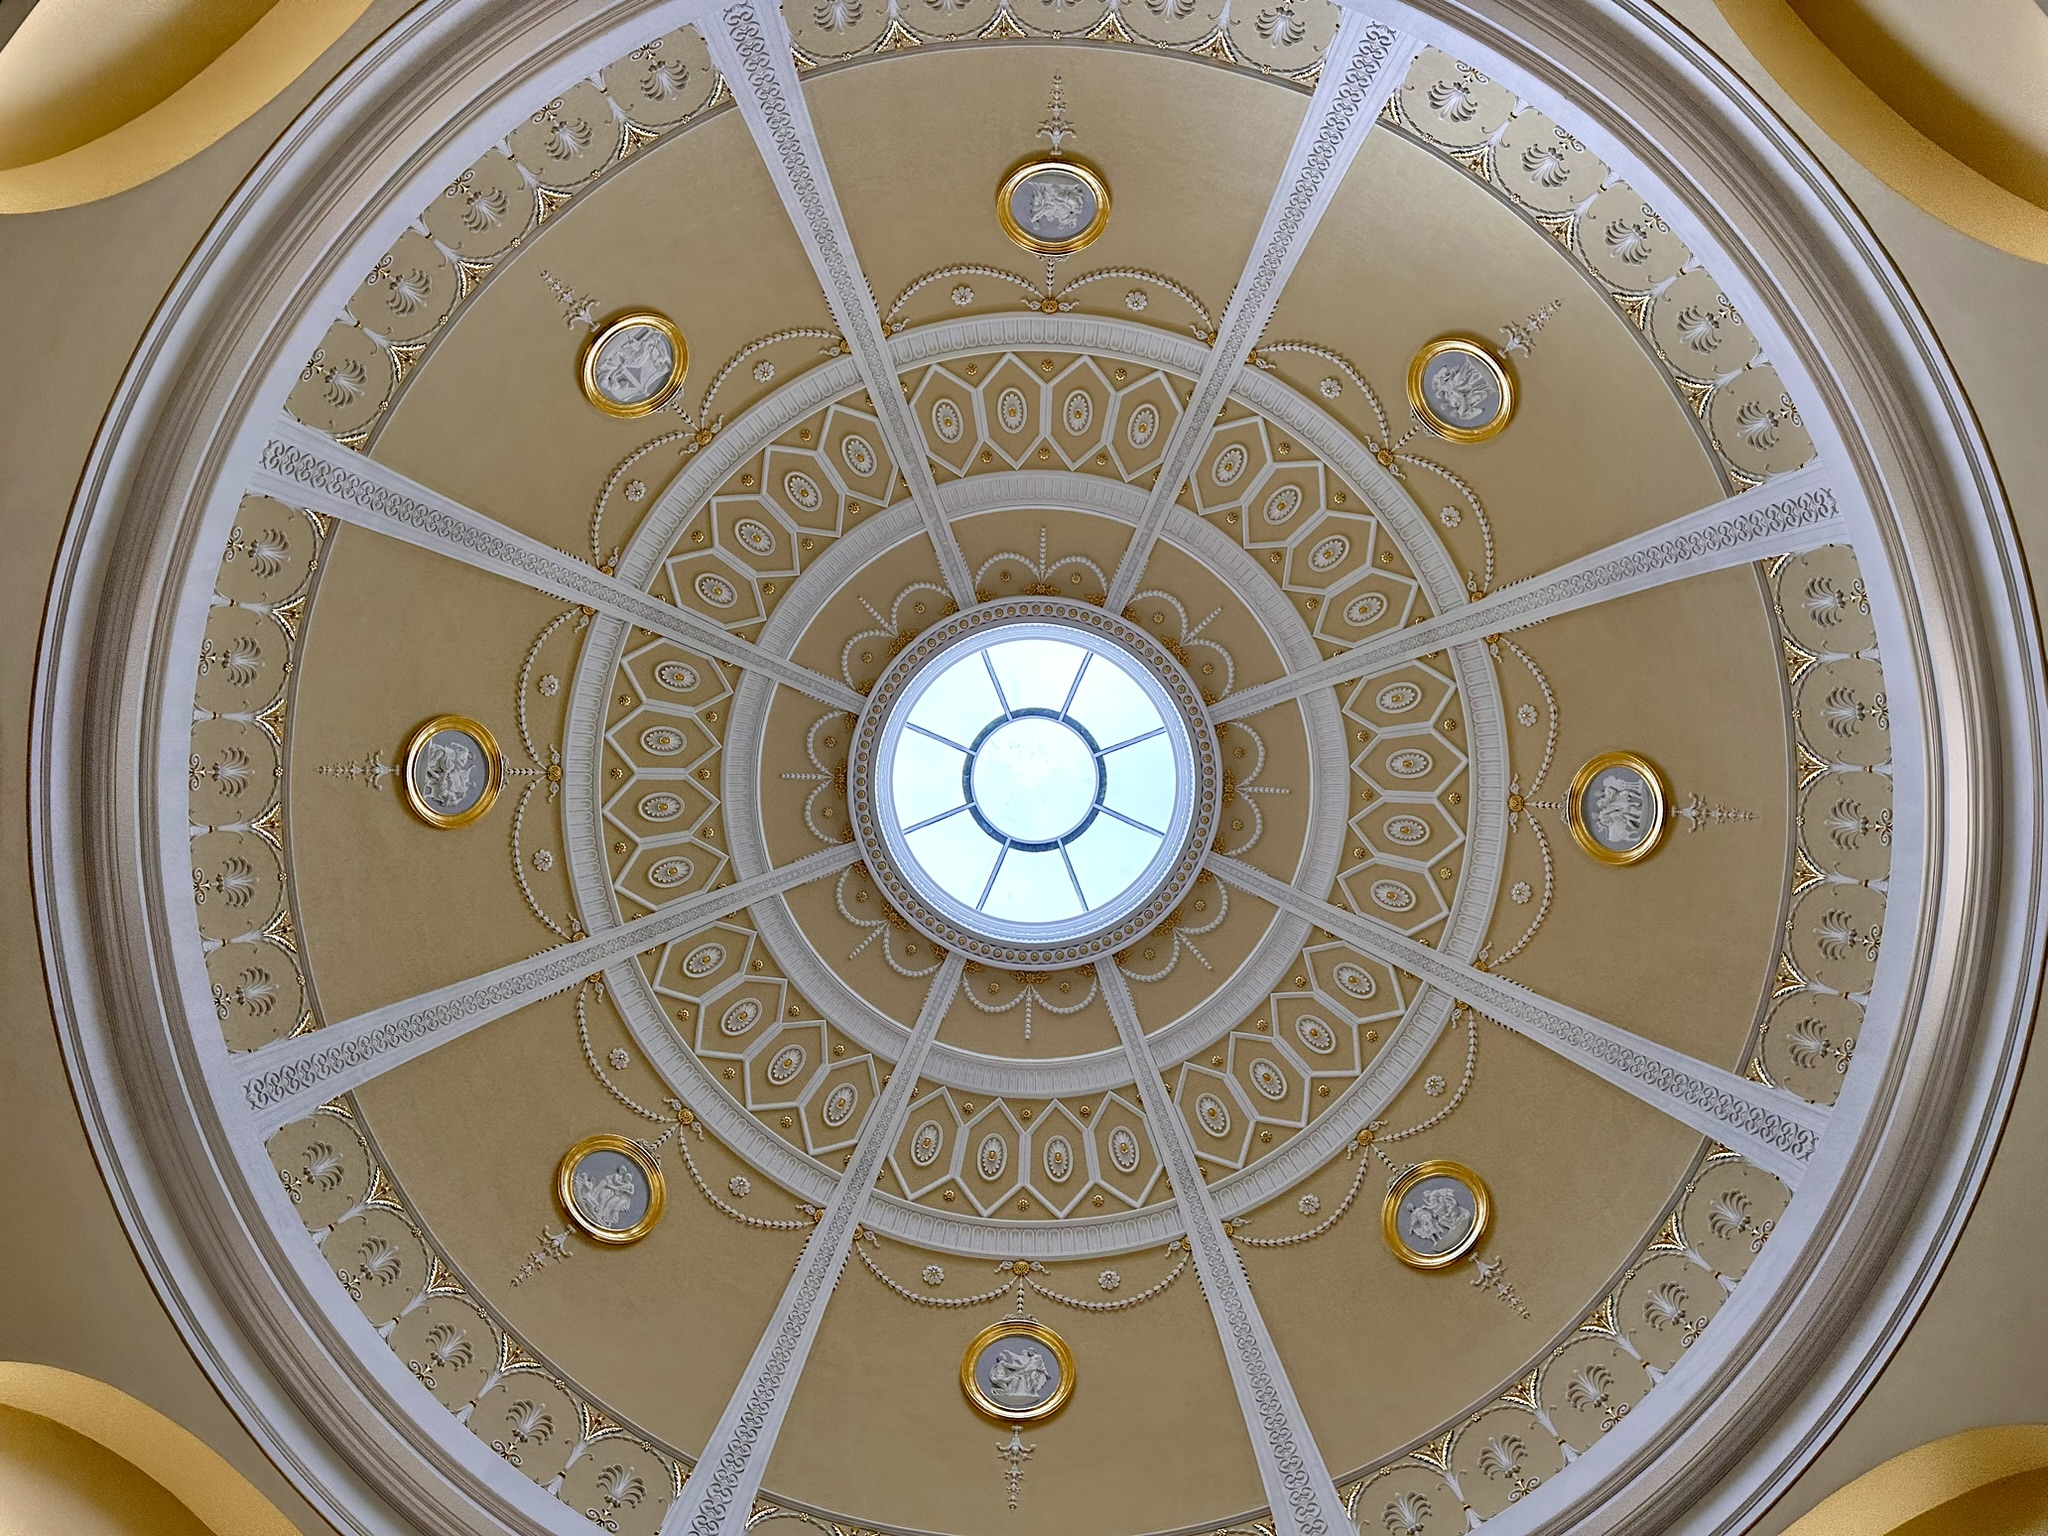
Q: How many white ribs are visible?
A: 8